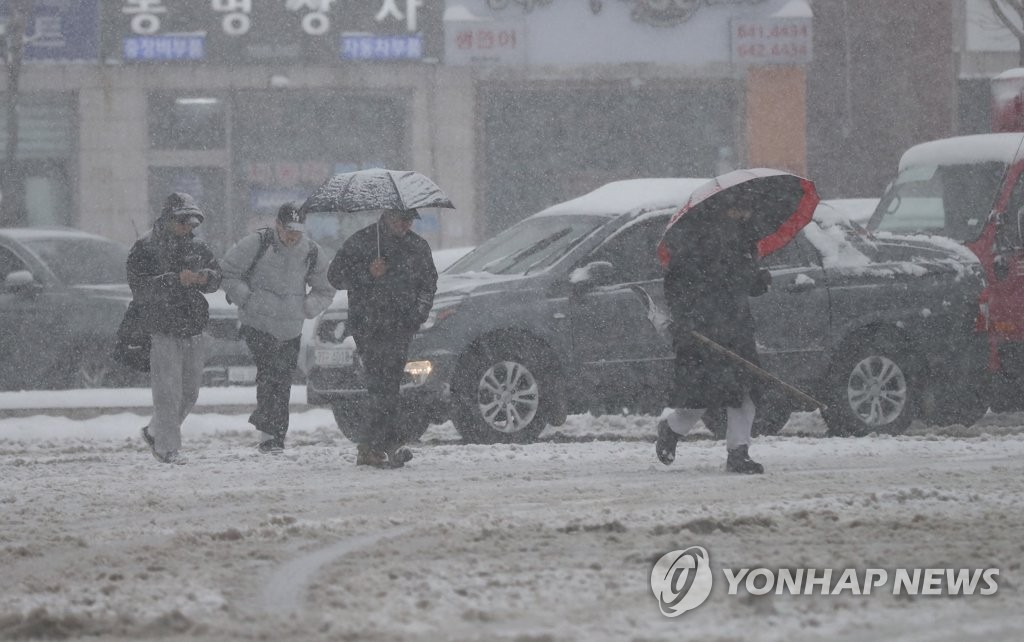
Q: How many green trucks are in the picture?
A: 0